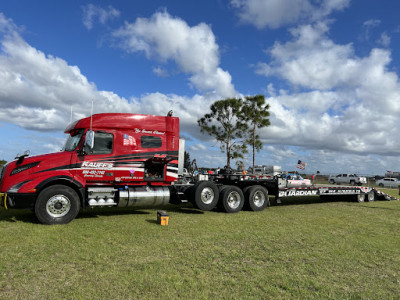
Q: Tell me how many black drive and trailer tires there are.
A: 5